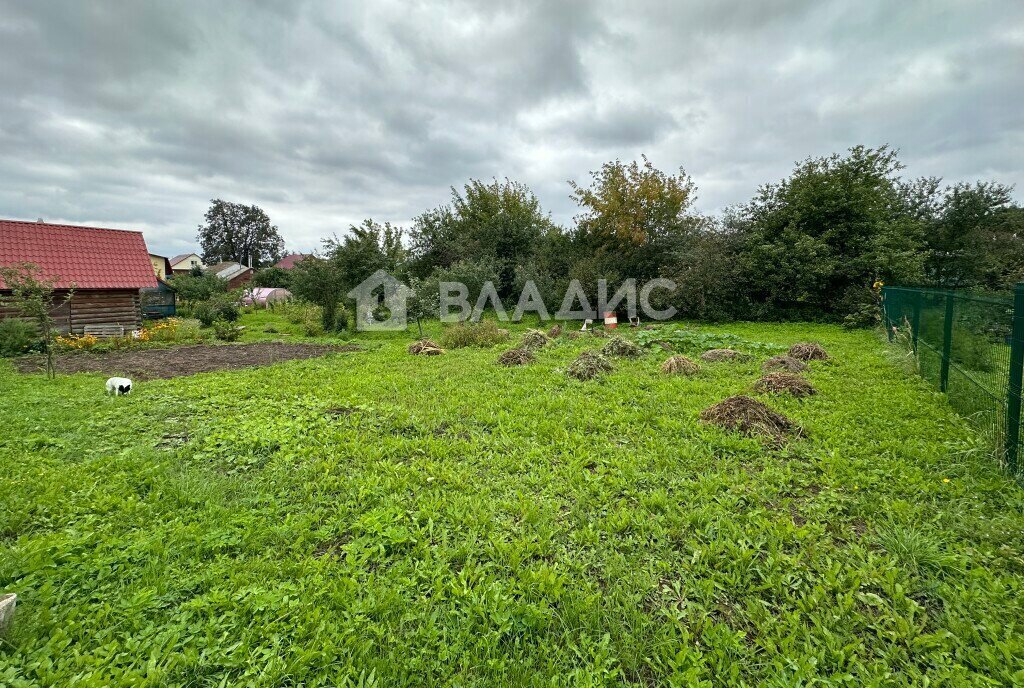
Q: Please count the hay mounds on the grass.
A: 11